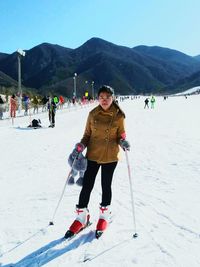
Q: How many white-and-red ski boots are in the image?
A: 2